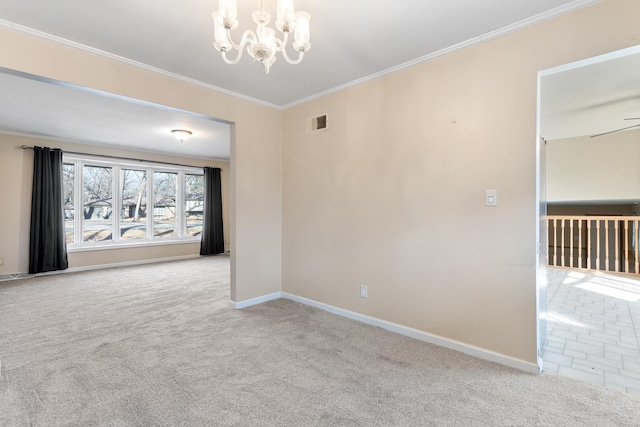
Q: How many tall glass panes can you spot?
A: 5